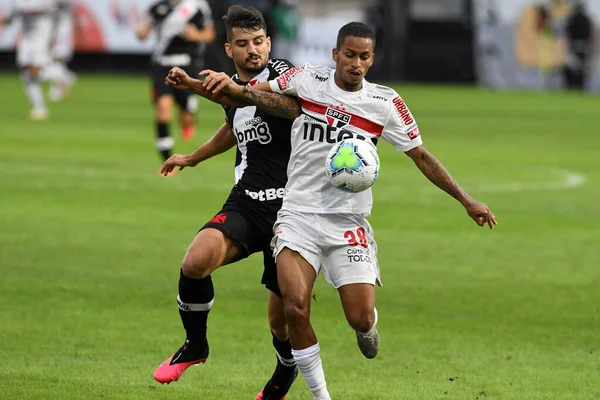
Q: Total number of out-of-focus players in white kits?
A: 2